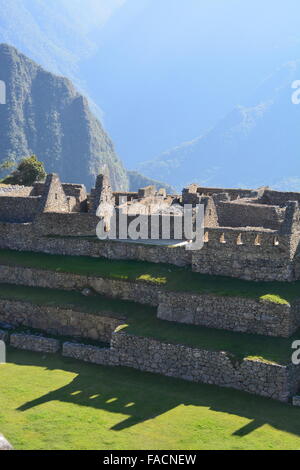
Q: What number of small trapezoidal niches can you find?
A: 5